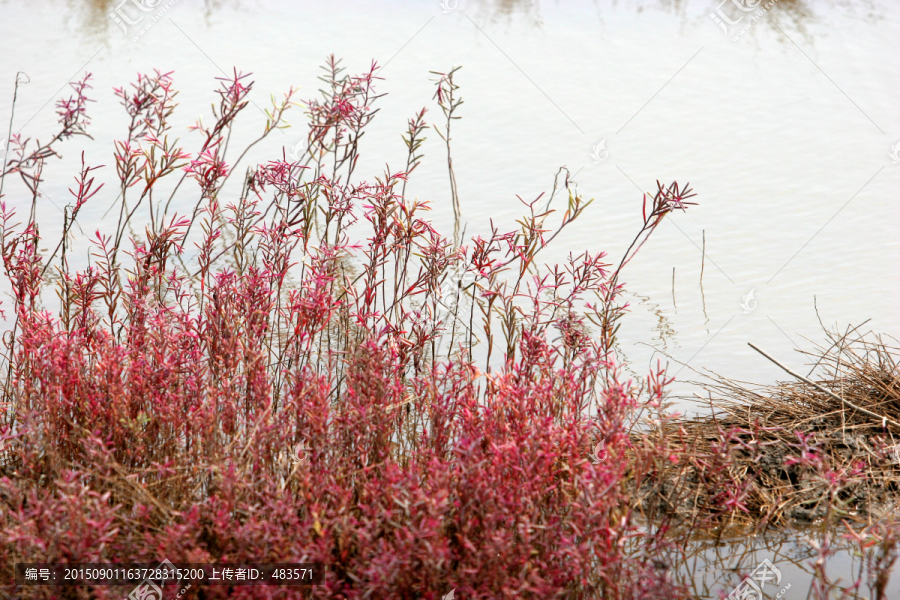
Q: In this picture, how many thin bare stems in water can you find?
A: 2